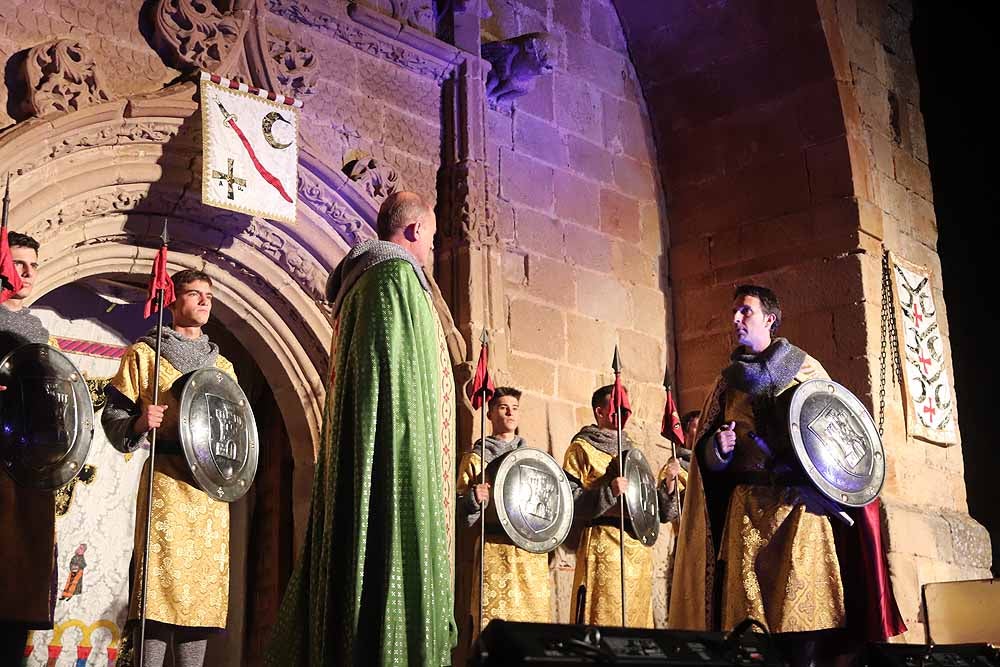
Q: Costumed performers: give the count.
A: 7